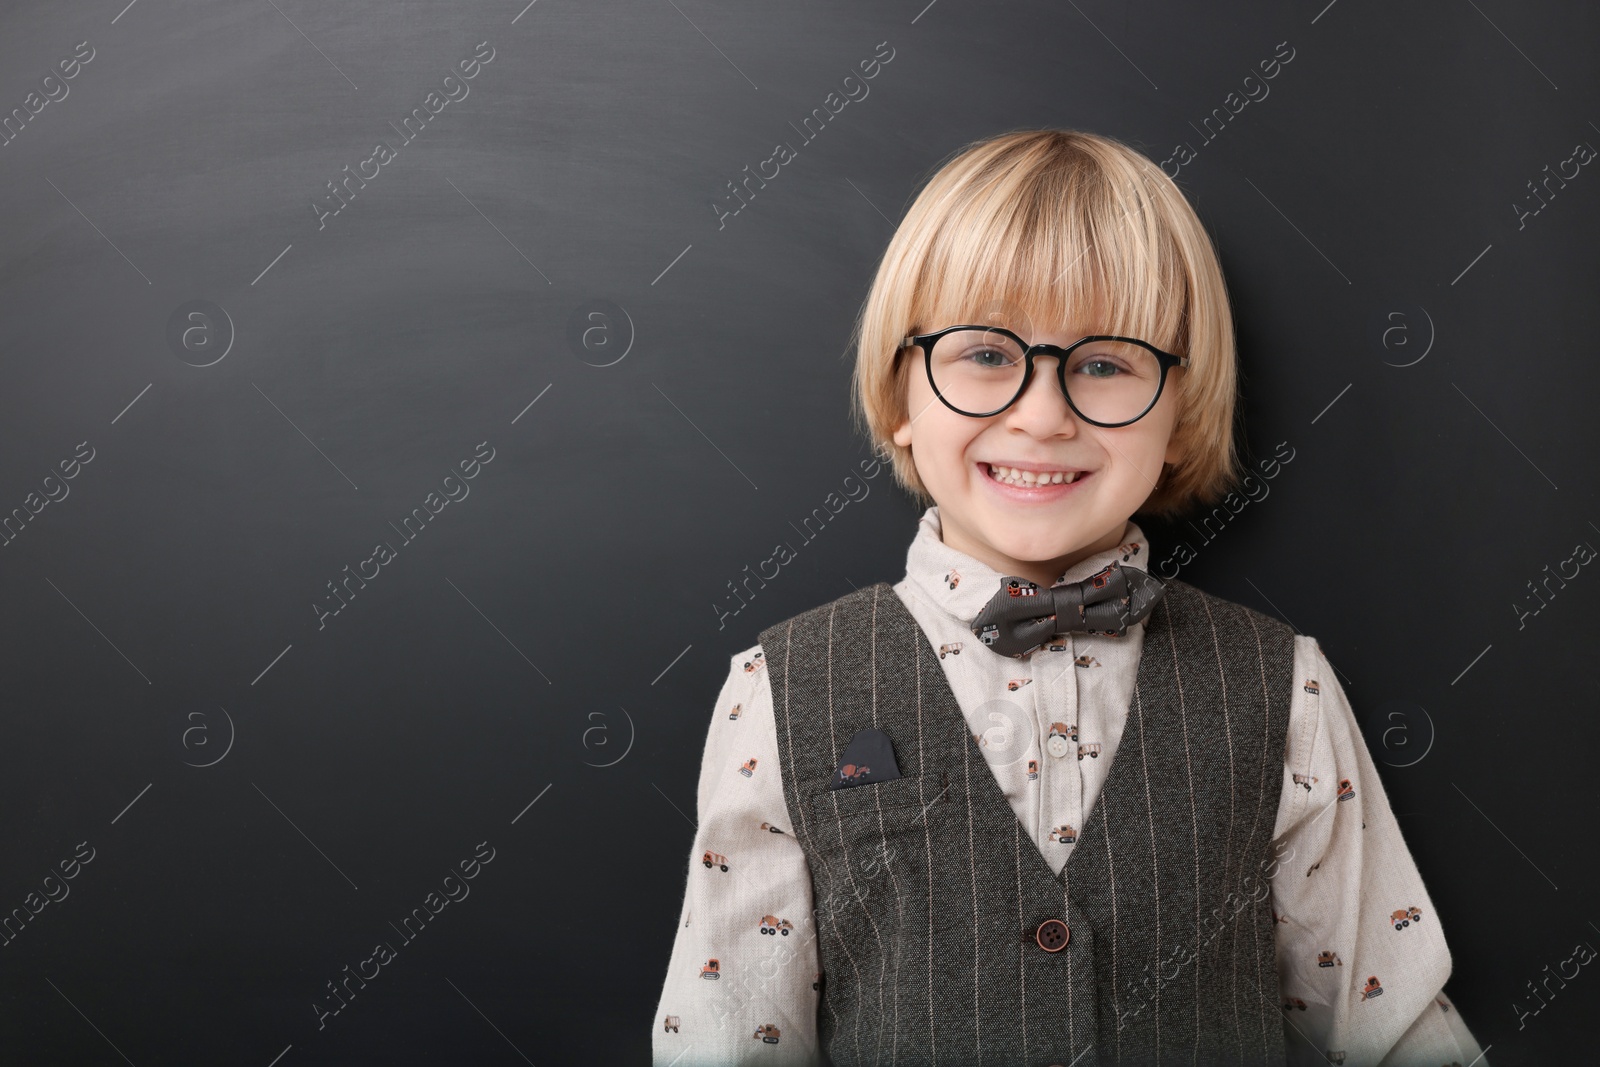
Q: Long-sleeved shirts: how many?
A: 1